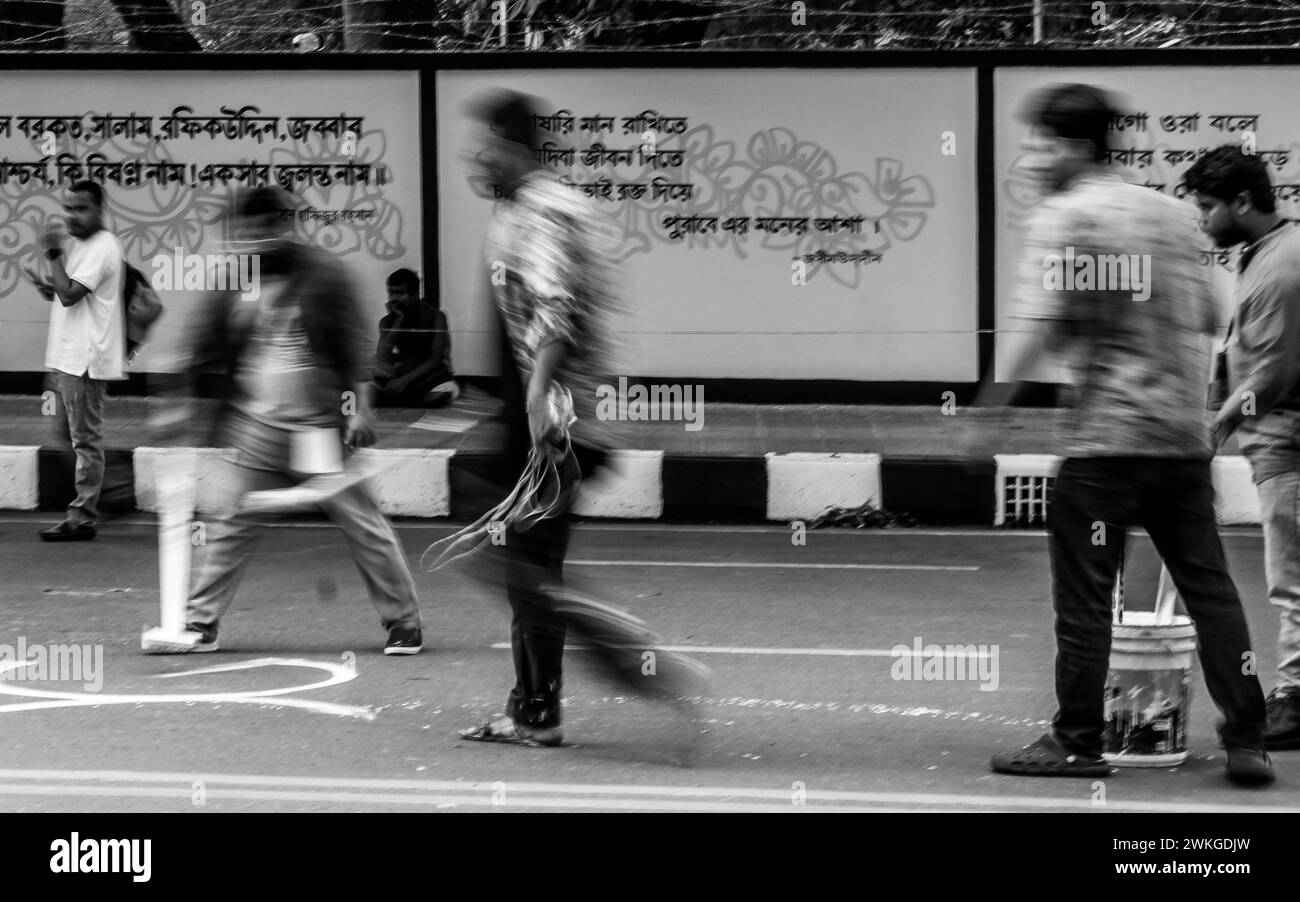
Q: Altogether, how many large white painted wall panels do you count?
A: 3